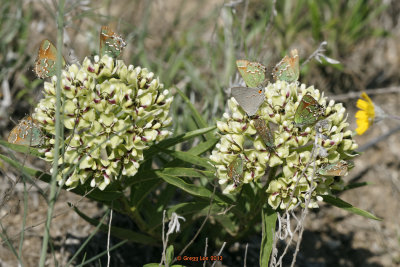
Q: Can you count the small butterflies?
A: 10